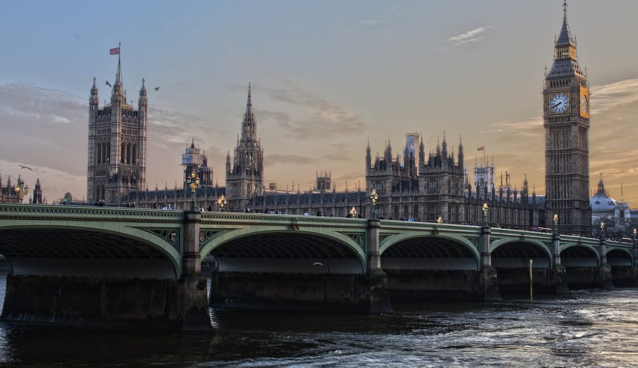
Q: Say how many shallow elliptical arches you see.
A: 6